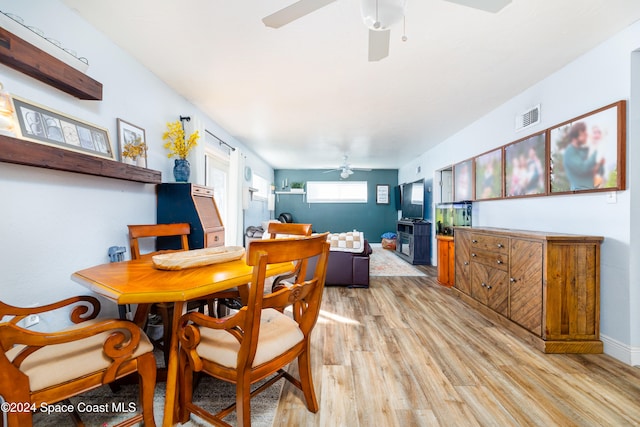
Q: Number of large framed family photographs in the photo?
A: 4